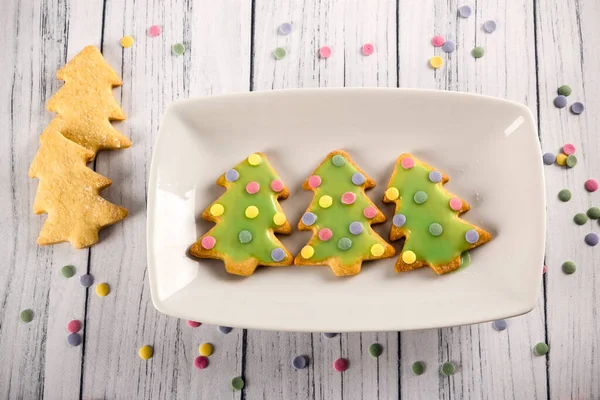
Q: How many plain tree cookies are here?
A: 2